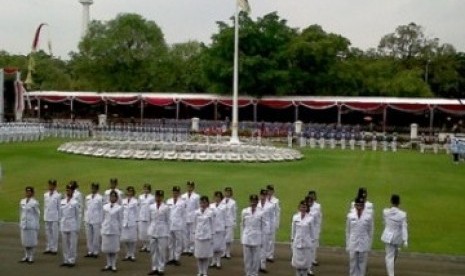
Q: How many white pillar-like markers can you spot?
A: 4